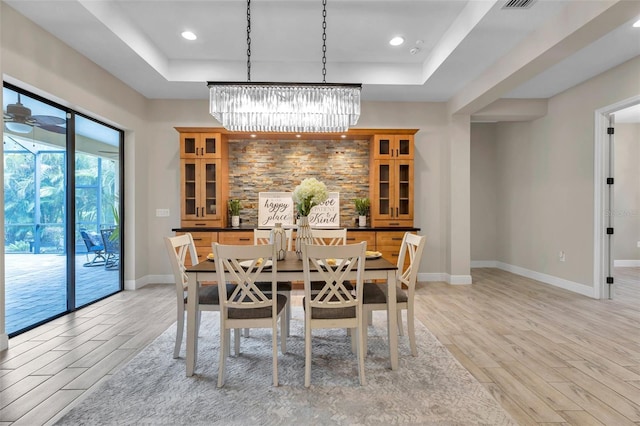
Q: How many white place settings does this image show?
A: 4